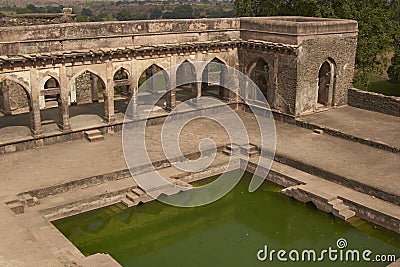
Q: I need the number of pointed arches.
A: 9